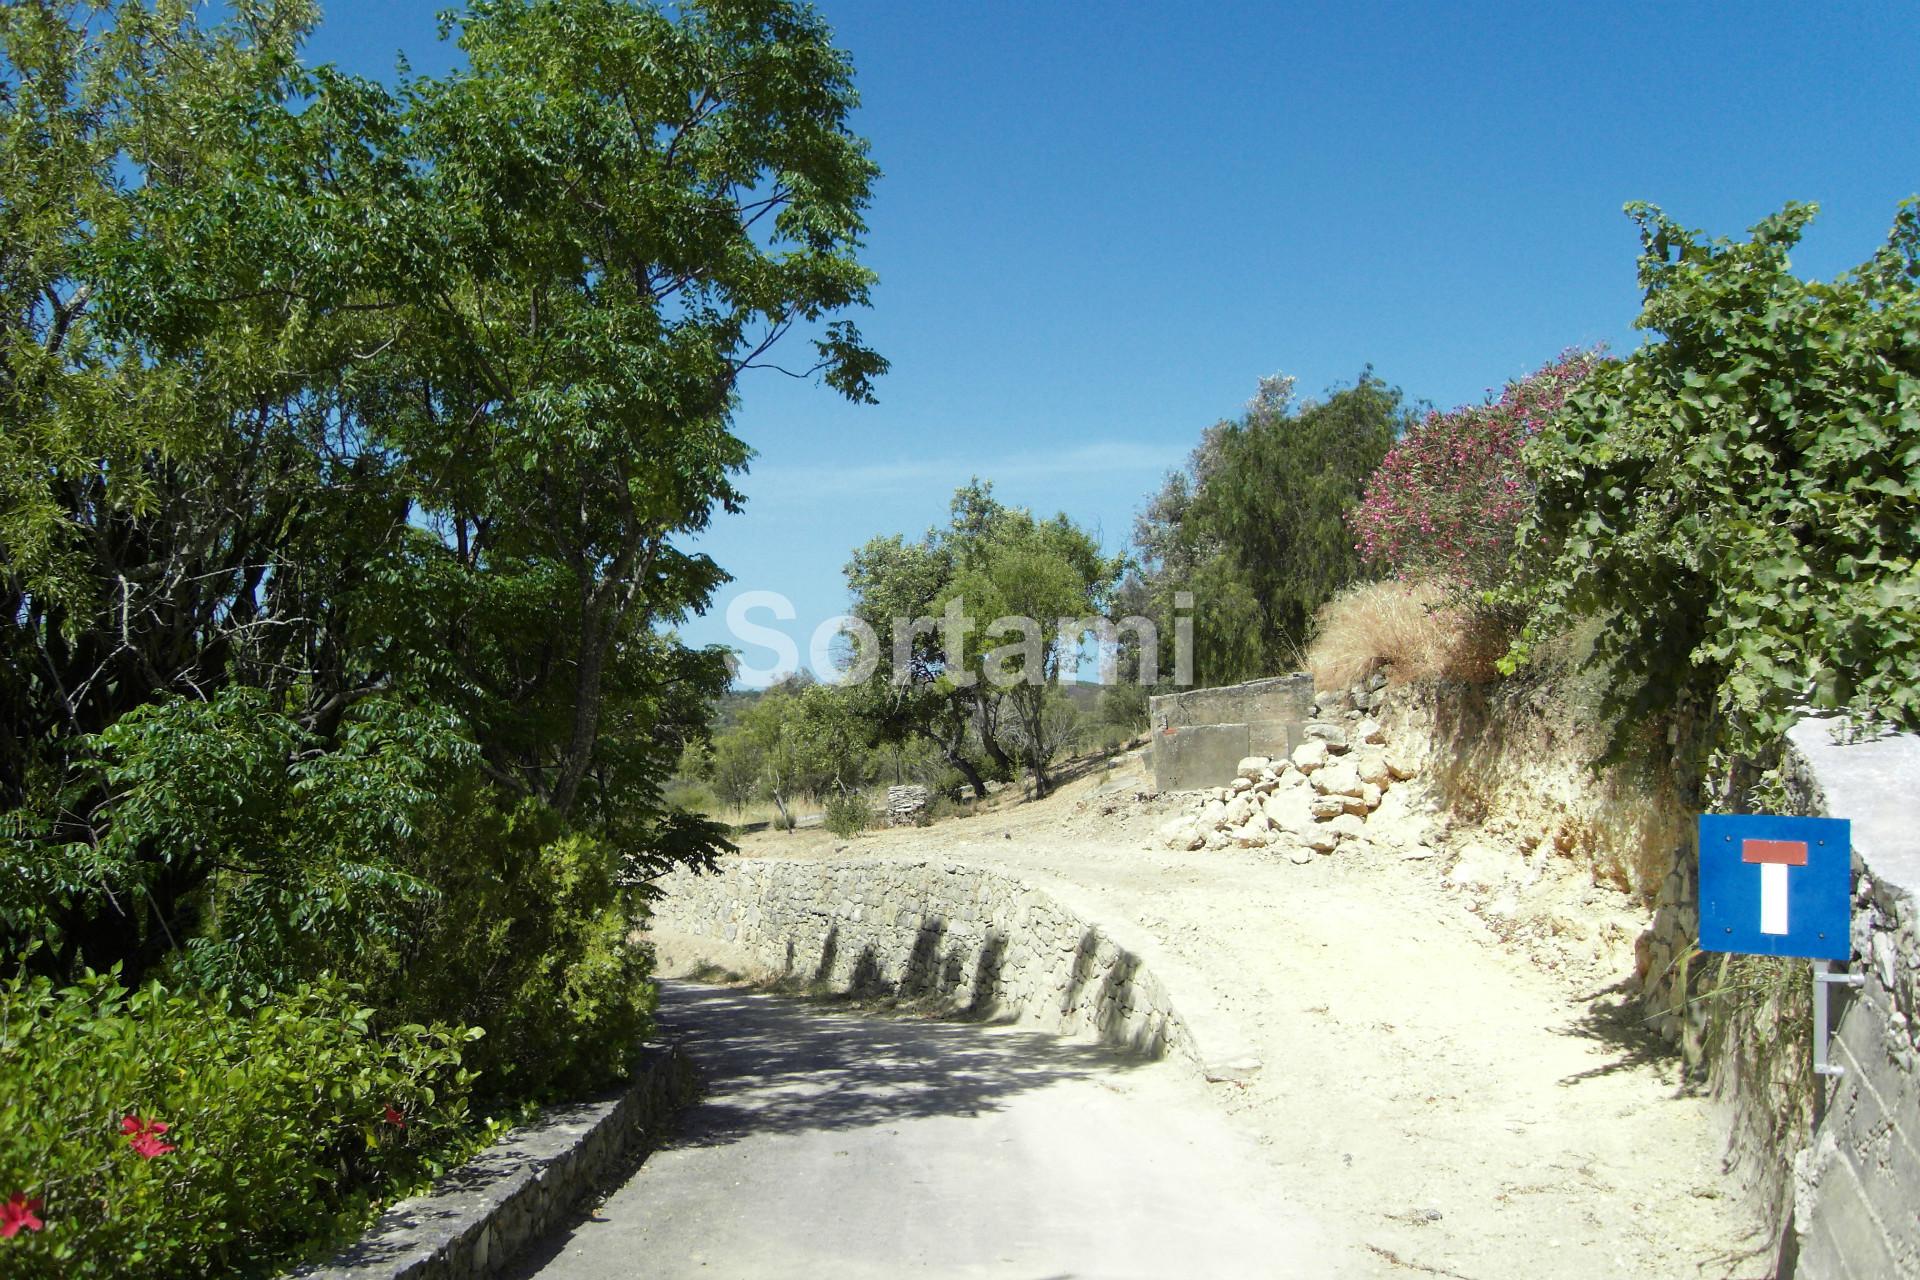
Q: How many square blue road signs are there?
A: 1